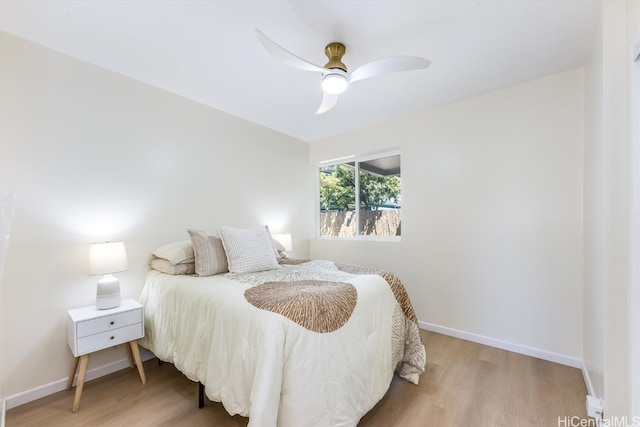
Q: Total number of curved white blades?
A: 3